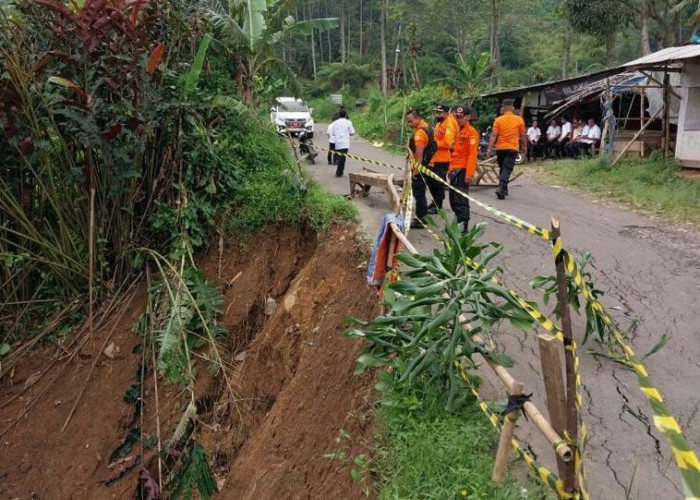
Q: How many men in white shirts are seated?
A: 5